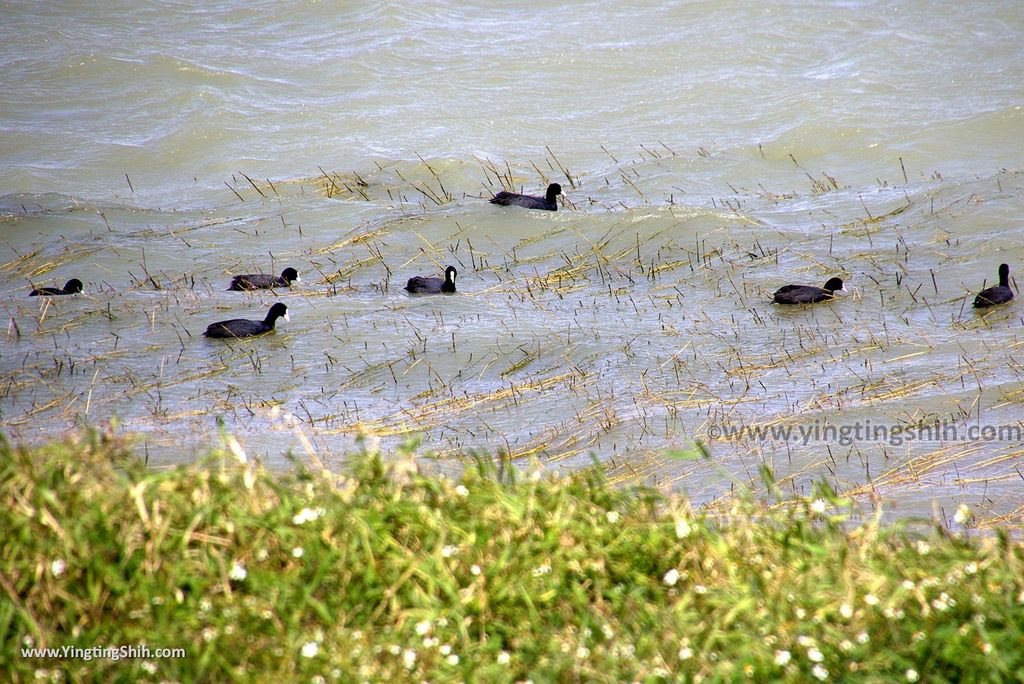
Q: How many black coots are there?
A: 7